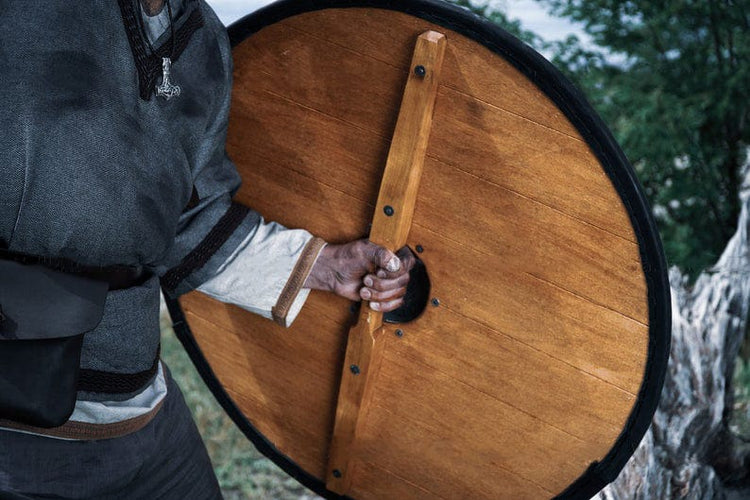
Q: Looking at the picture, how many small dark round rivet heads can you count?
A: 7